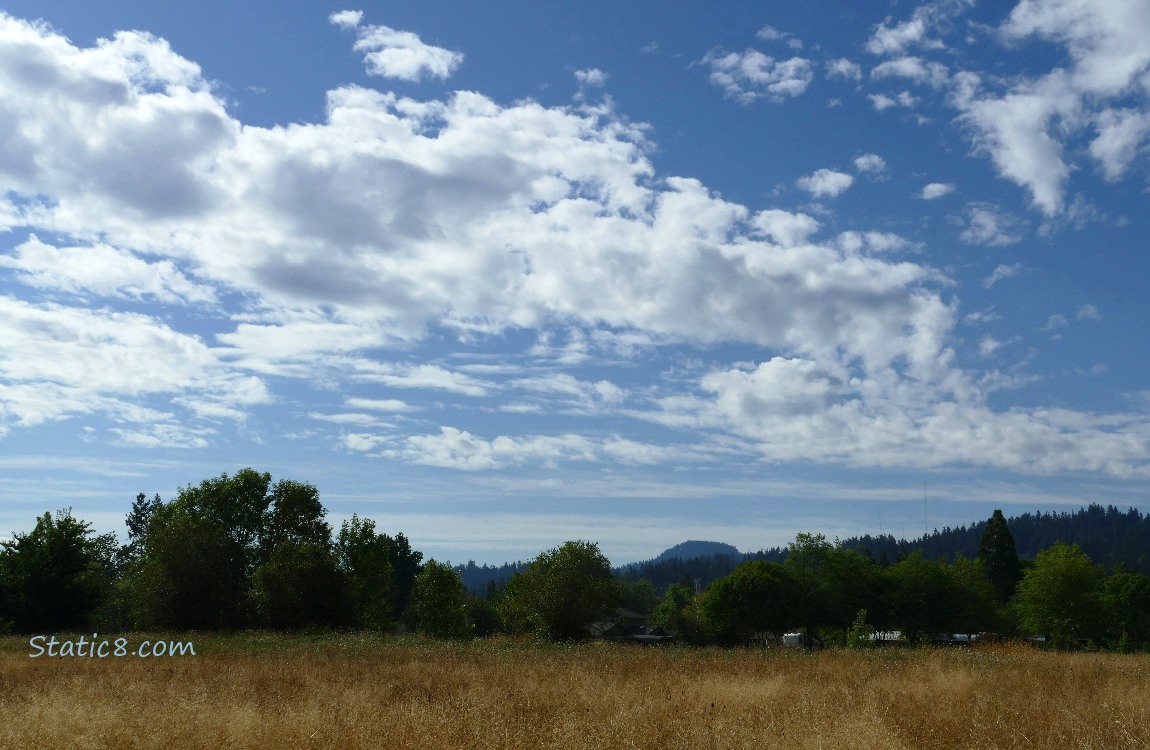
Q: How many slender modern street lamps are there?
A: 0